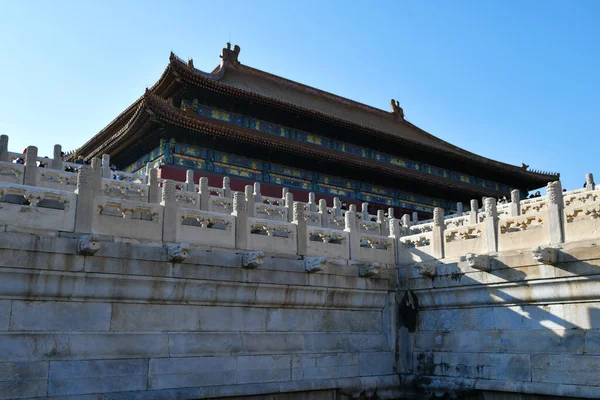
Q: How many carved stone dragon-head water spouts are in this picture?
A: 8